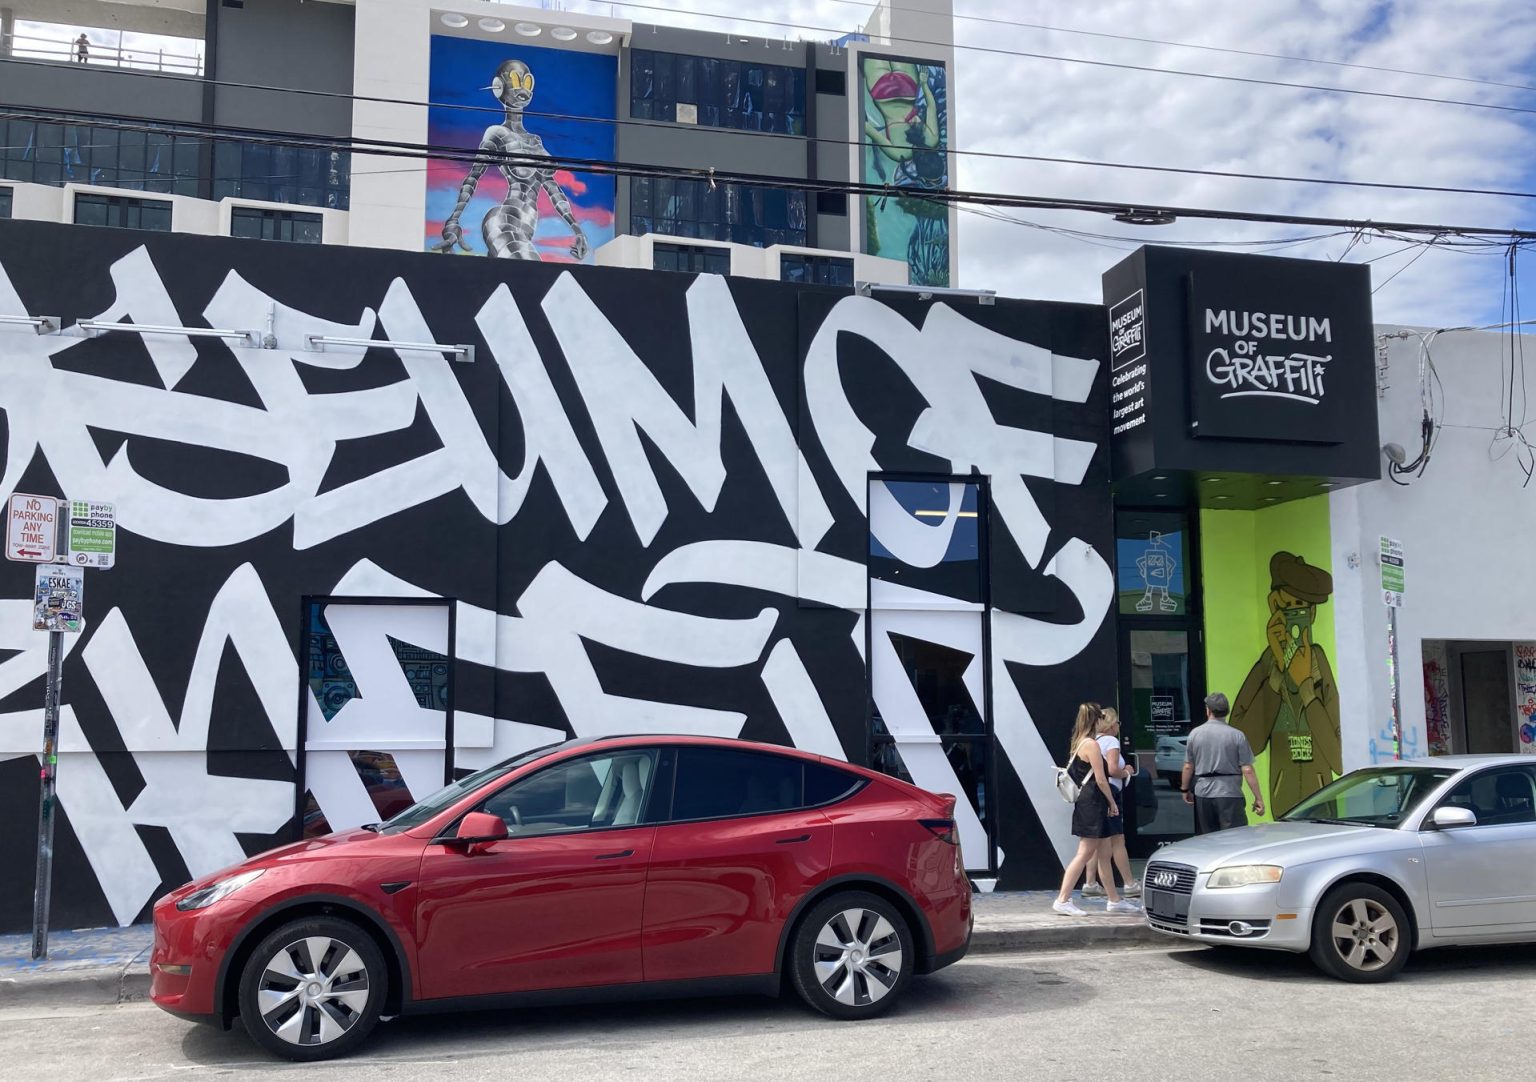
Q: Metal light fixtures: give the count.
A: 4